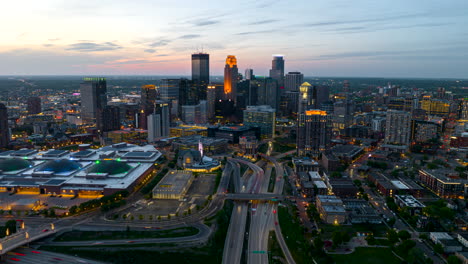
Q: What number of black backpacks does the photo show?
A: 0